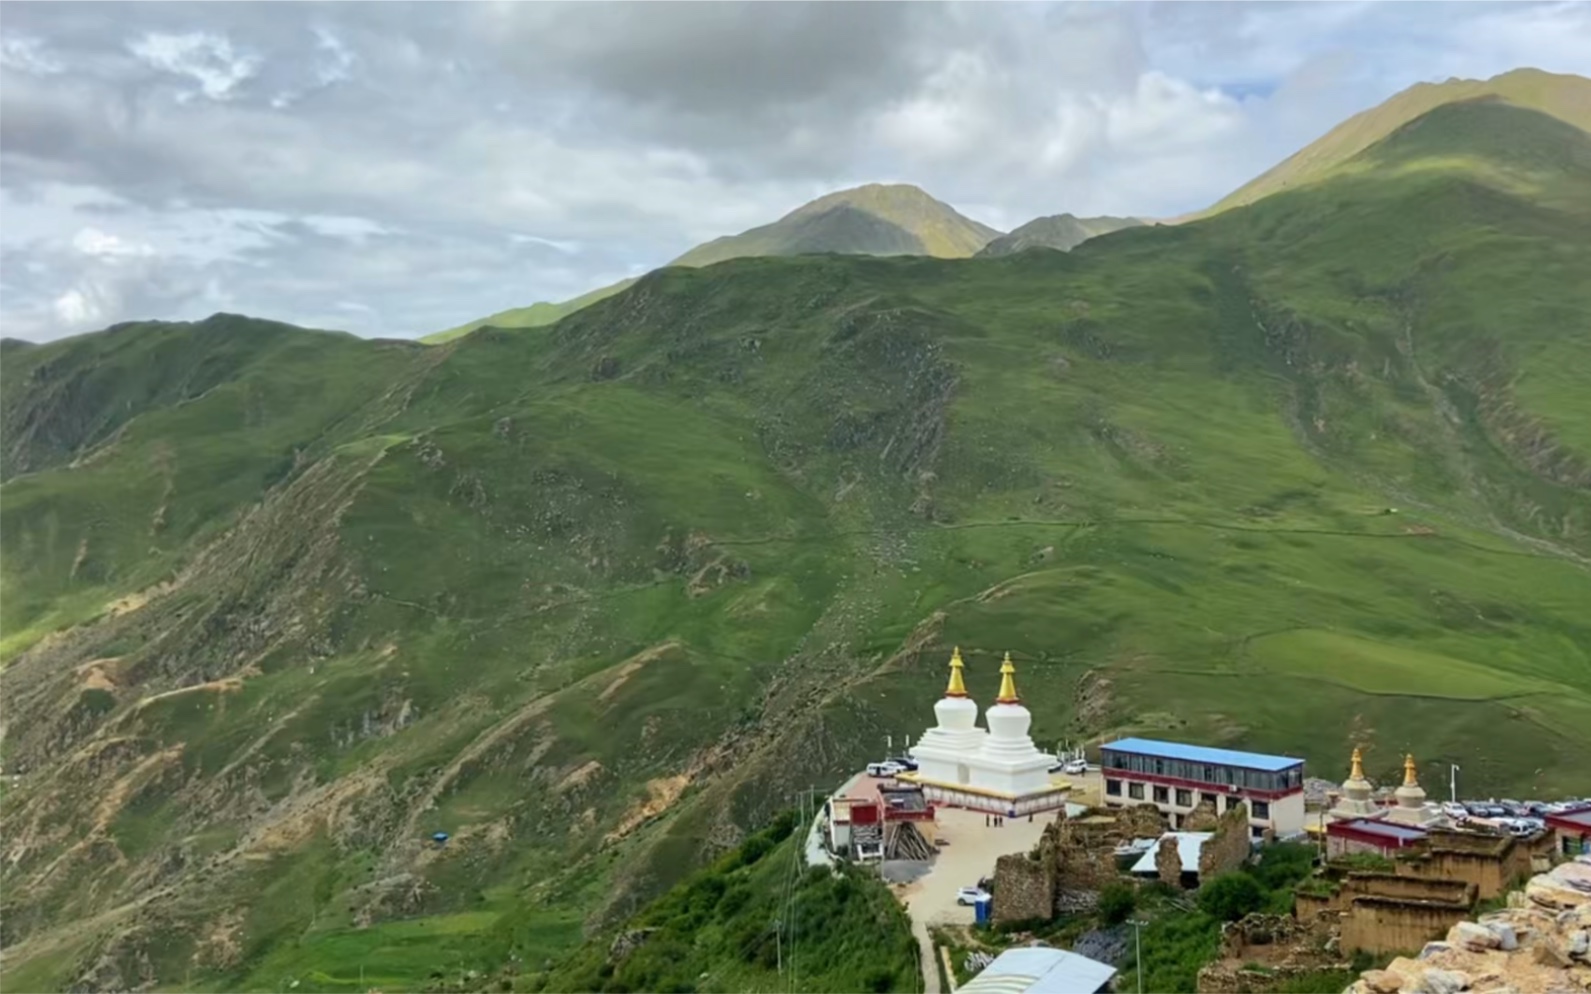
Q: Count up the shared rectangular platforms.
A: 1